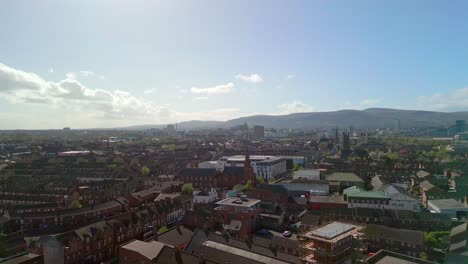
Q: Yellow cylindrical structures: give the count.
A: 0